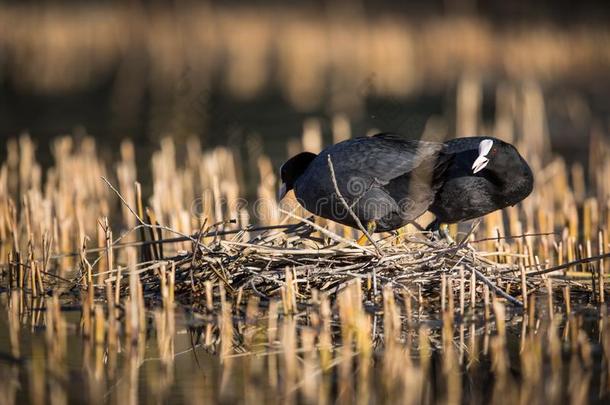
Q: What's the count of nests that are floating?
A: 1